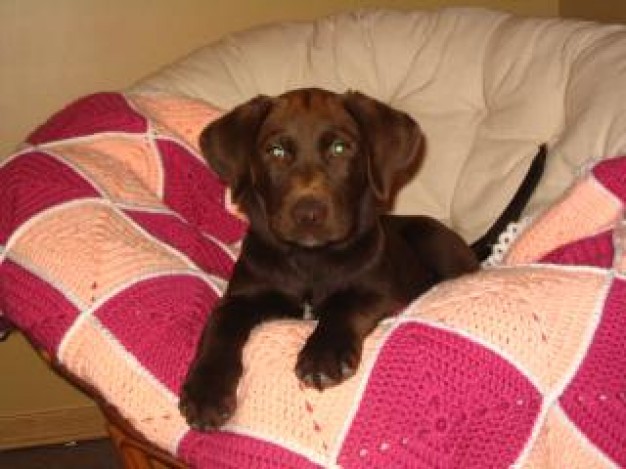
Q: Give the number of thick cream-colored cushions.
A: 1